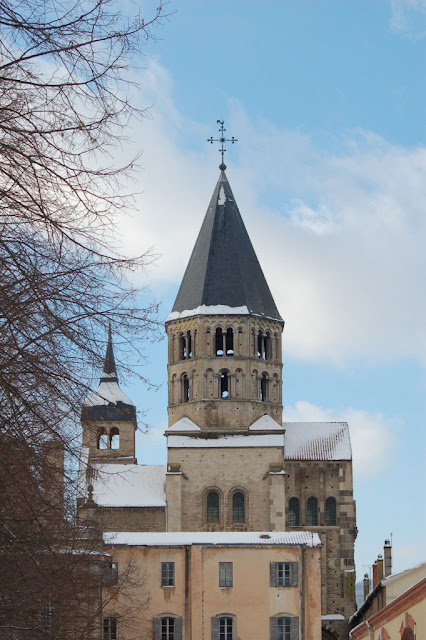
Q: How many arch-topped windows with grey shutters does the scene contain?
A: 3